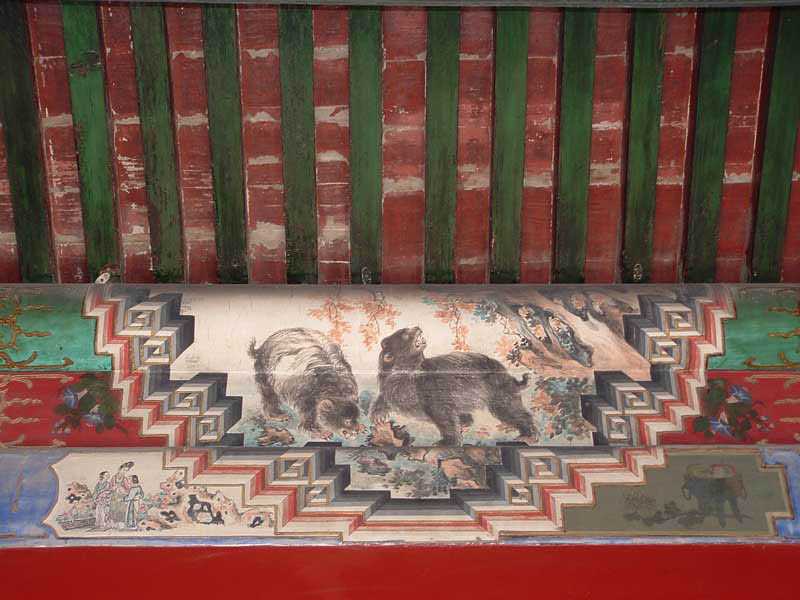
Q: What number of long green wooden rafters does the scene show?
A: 12